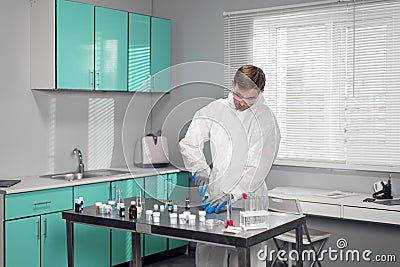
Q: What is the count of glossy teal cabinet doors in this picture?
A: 10